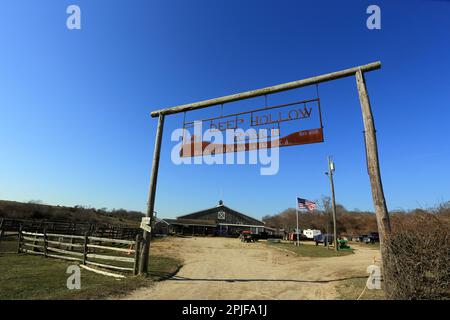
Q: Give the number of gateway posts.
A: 2